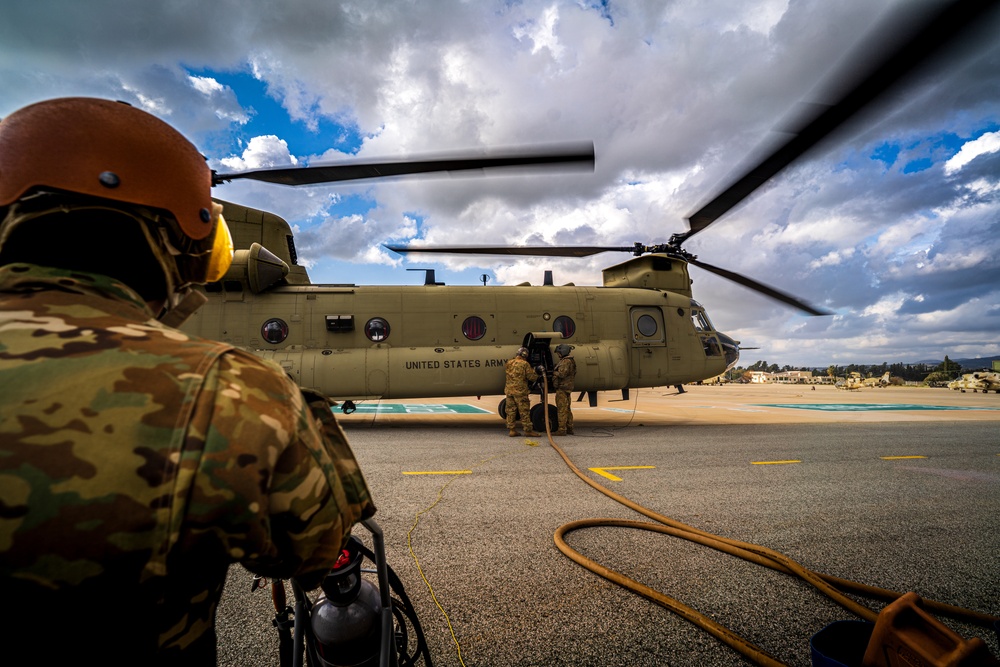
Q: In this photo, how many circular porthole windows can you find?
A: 5